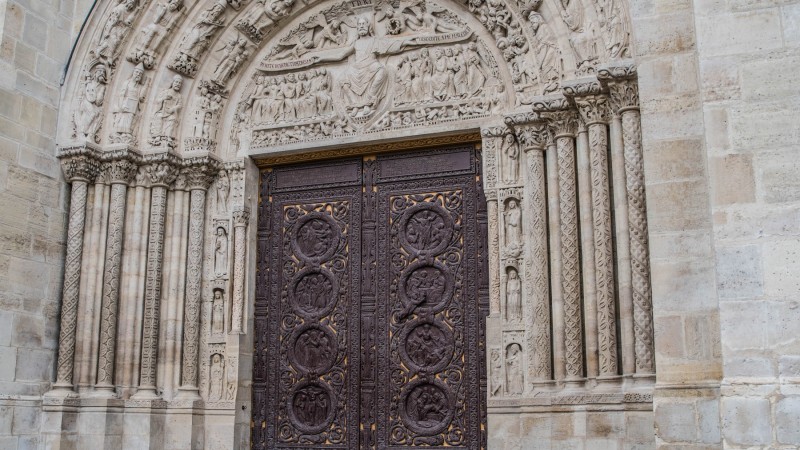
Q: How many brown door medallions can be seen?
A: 8